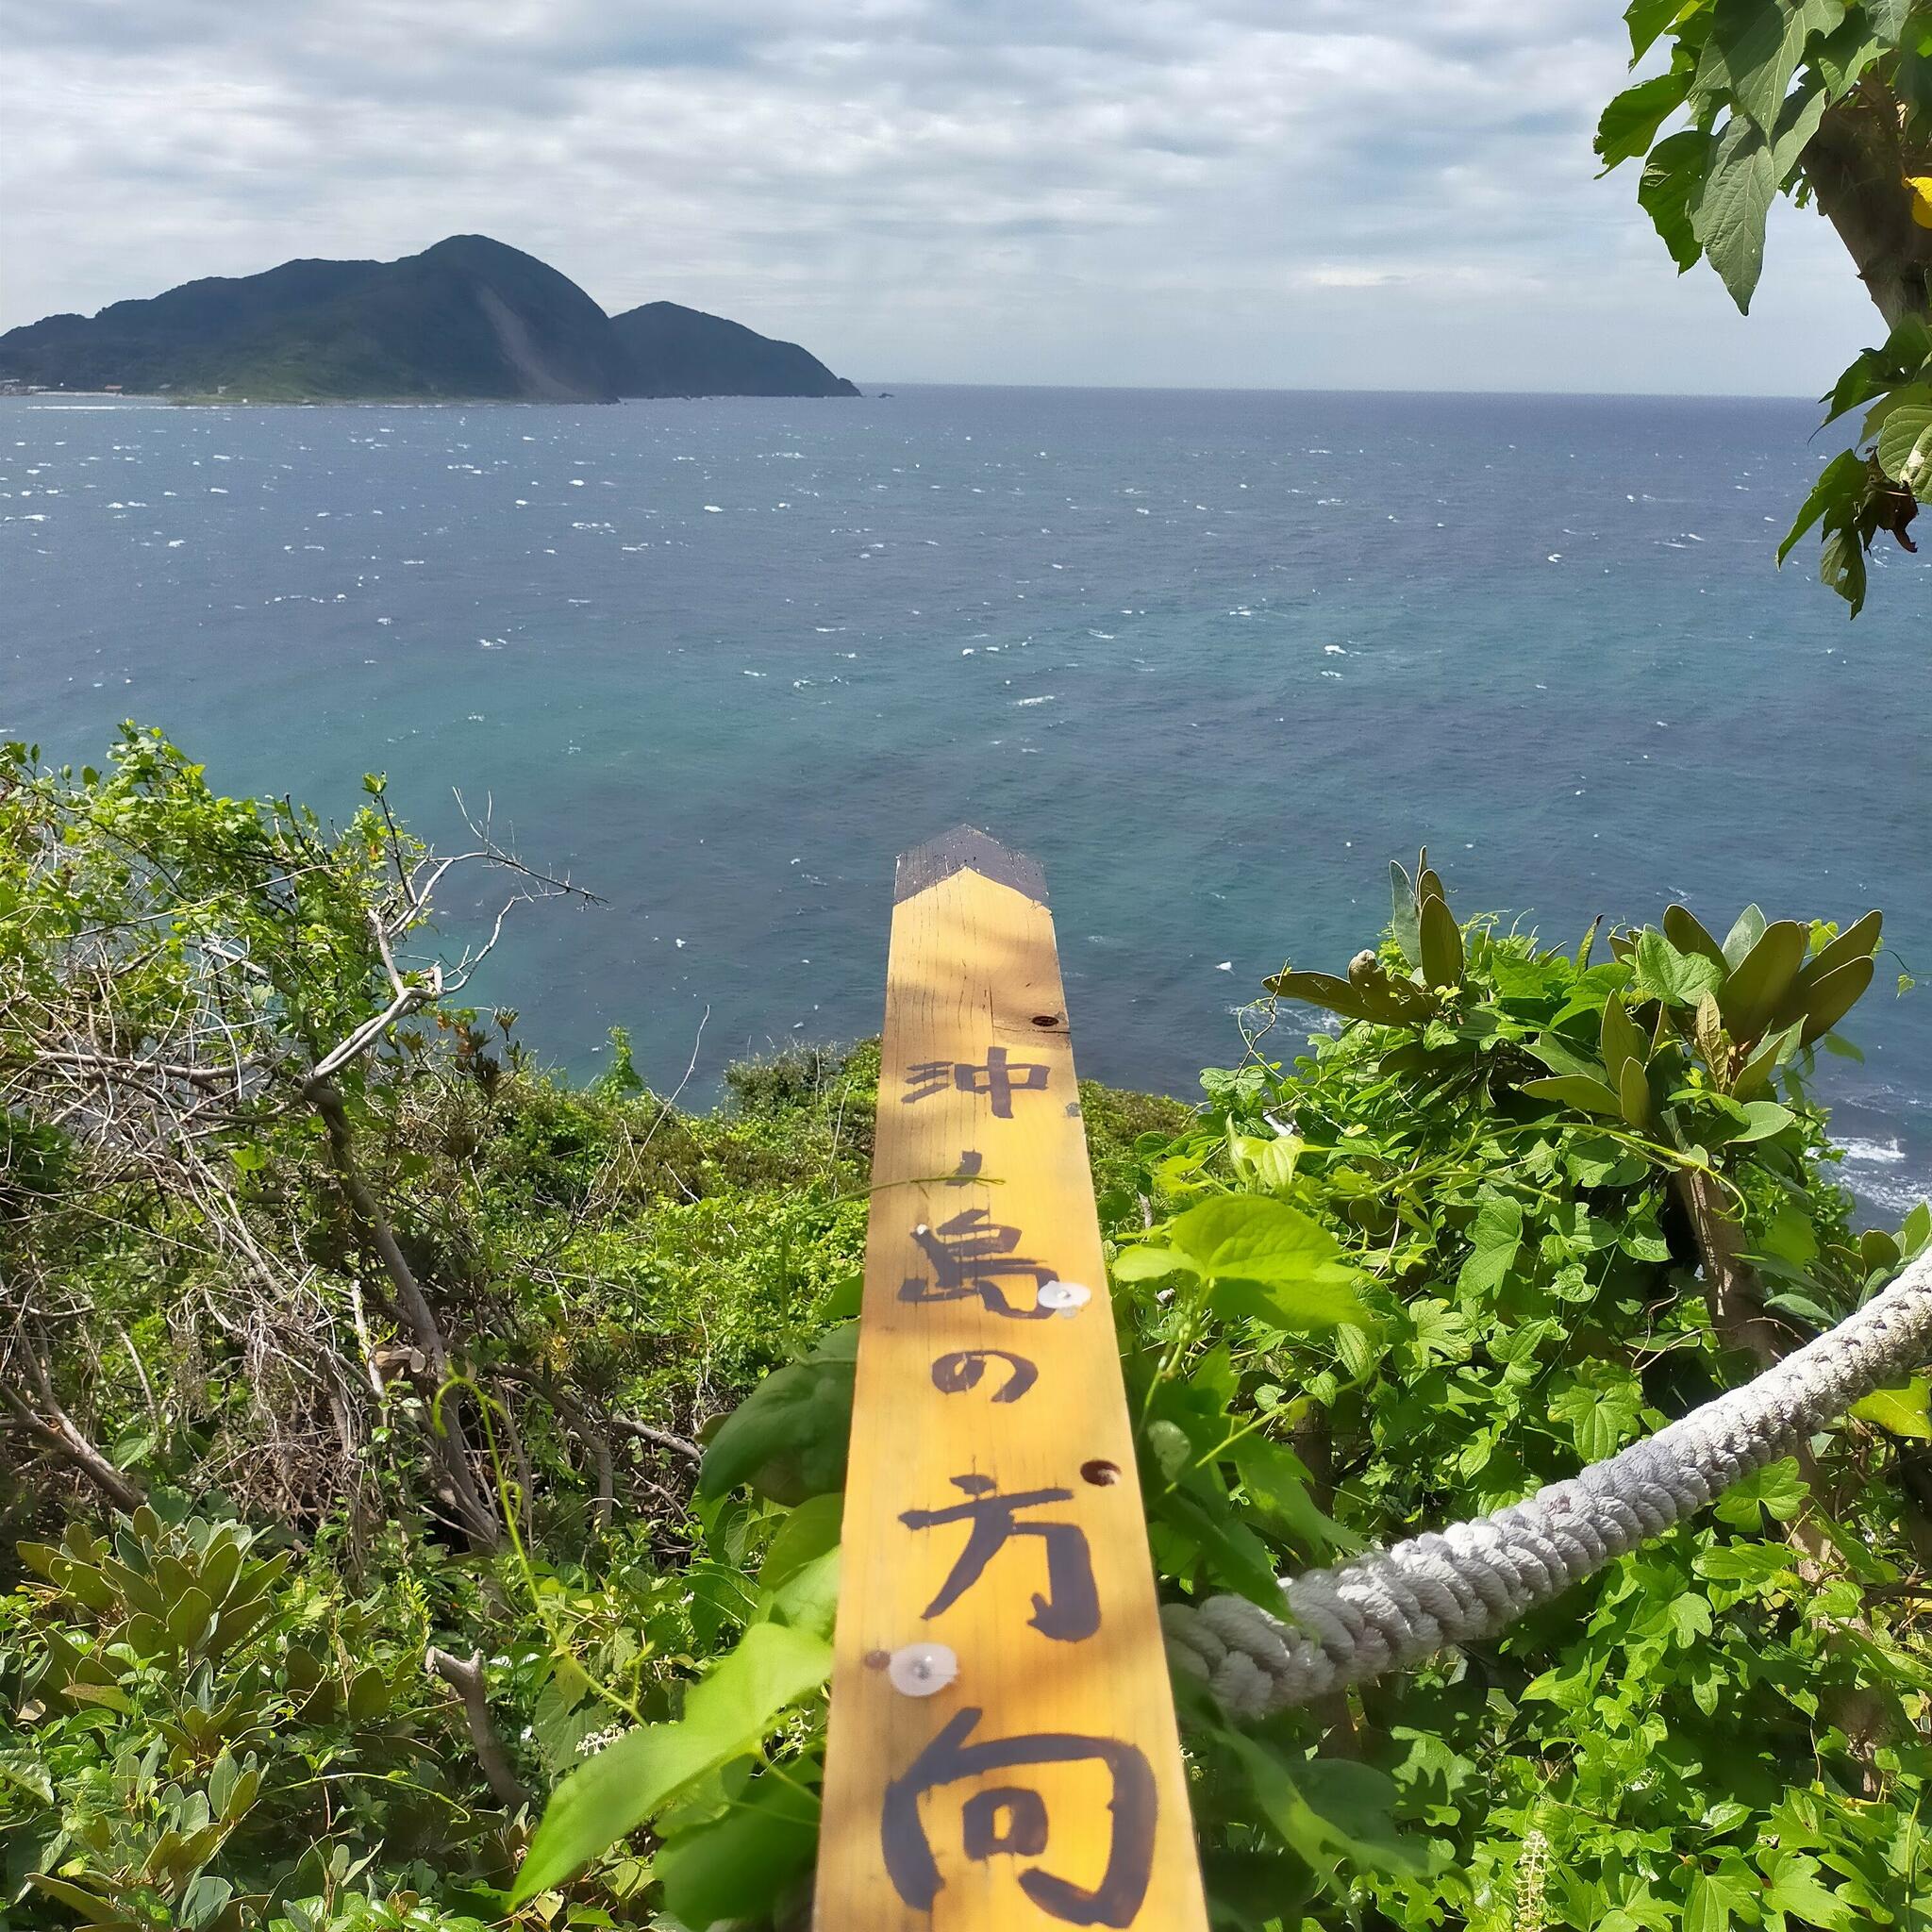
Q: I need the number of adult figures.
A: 0